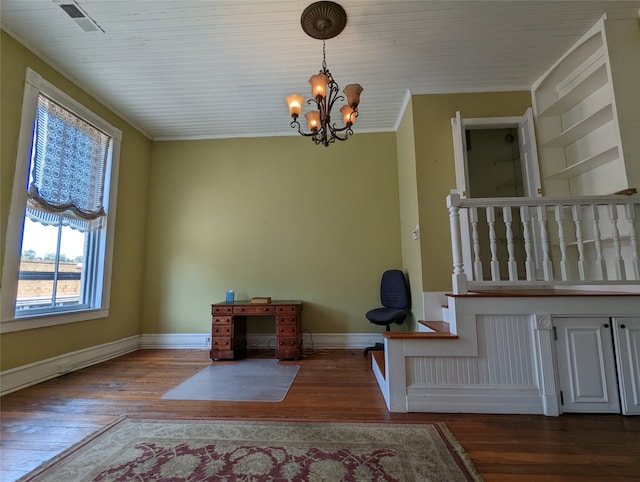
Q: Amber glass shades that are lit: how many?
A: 4